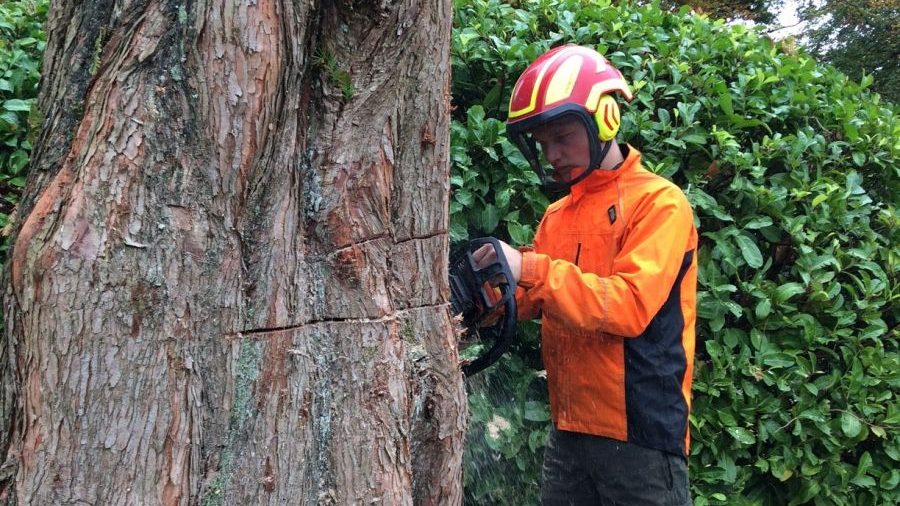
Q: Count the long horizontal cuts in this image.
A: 2